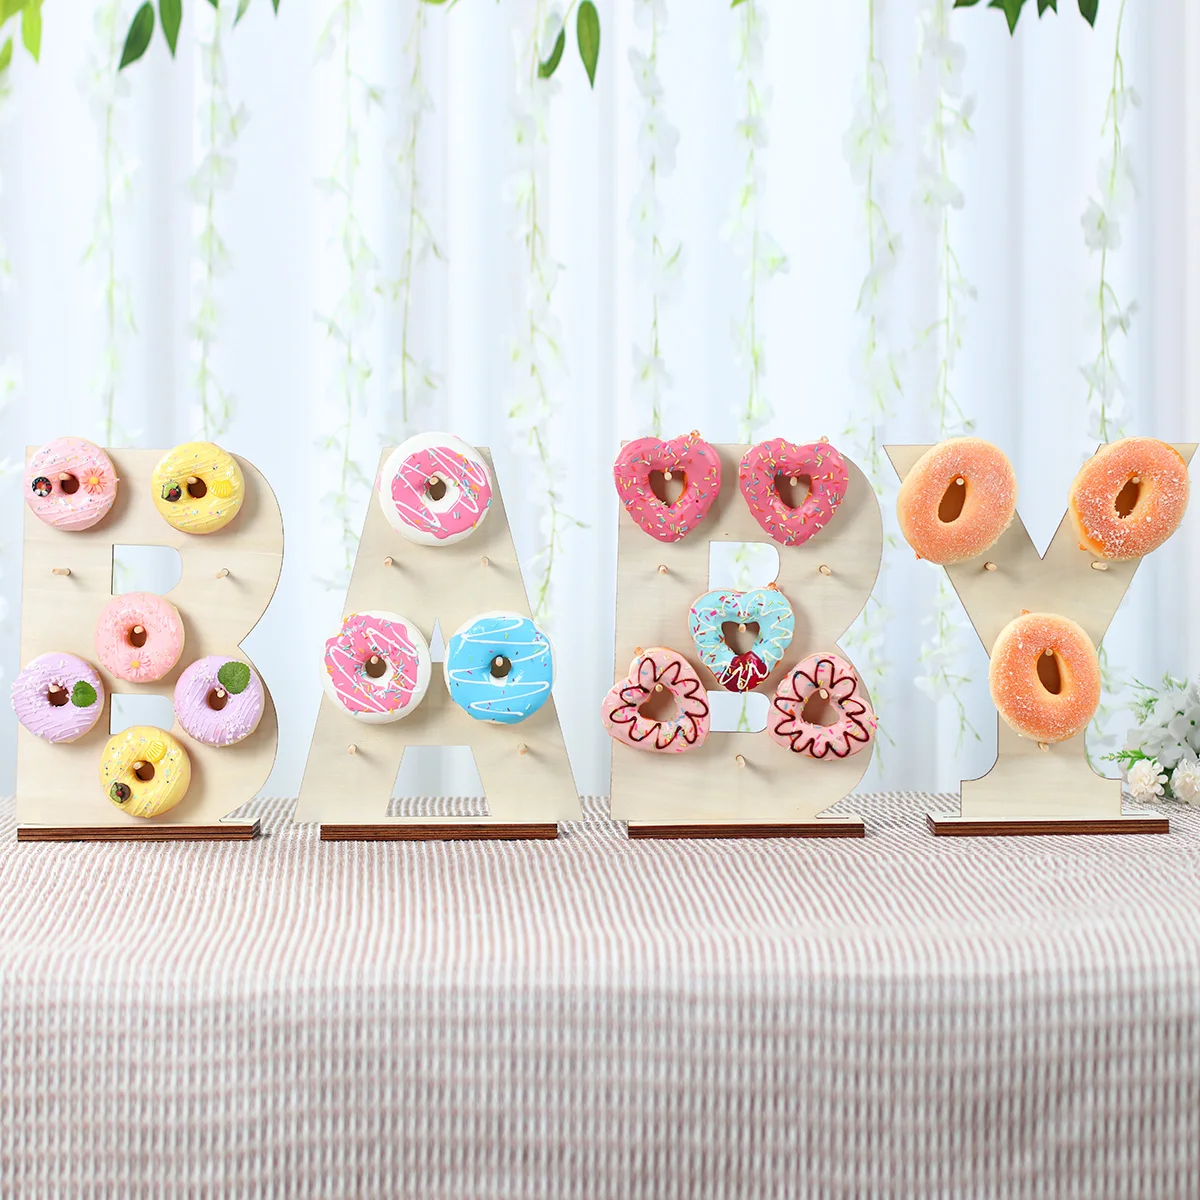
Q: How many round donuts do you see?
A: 12